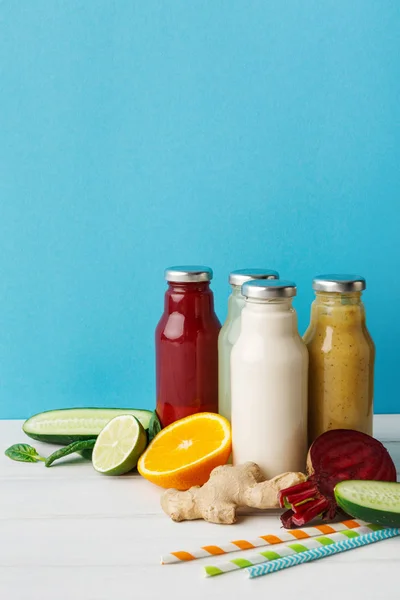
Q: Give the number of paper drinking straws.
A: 3